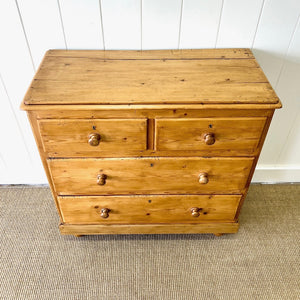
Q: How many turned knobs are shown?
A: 6